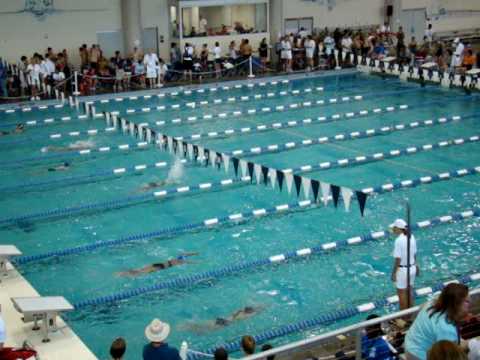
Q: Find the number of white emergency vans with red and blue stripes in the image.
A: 0